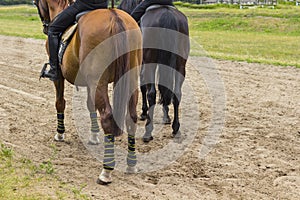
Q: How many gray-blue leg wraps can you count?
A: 4